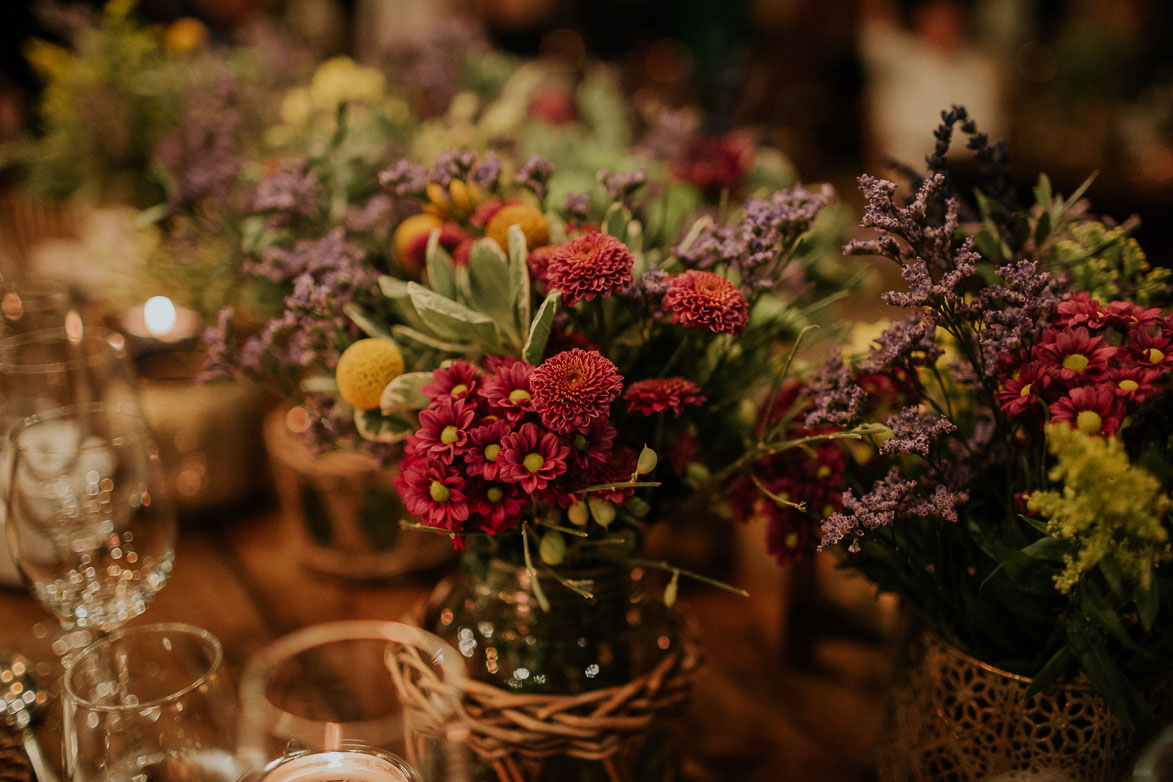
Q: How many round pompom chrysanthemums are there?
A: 4